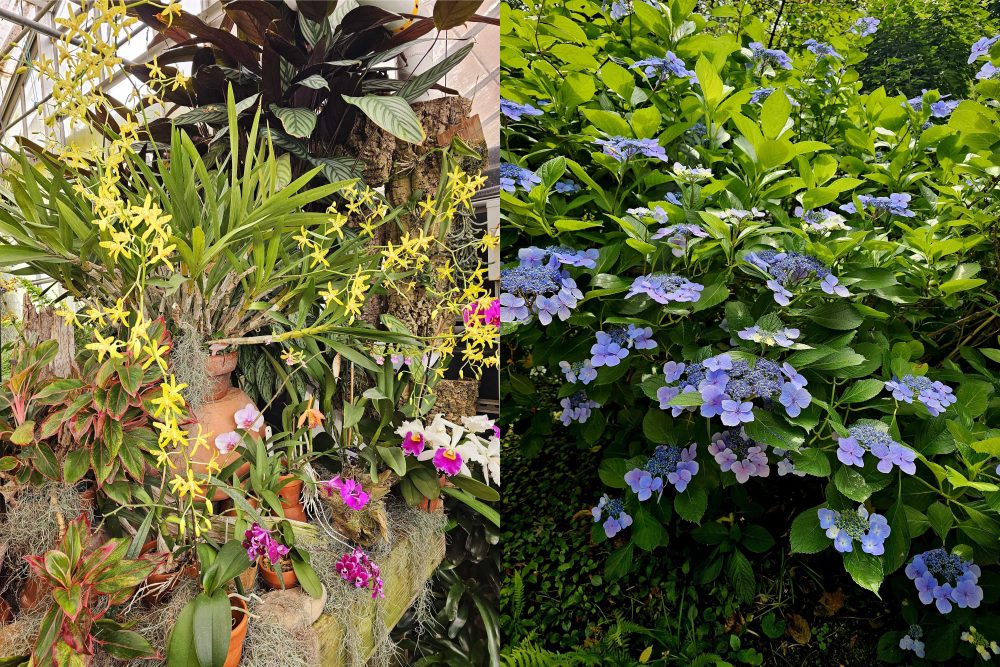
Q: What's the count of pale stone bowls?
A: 1